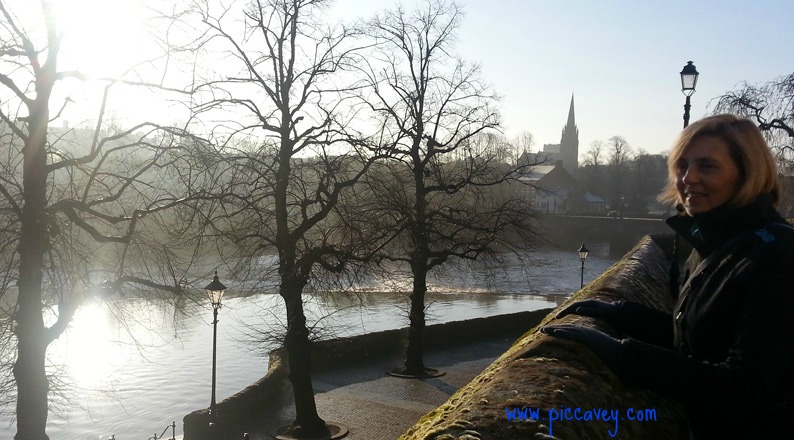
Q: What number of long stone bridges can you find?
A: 1